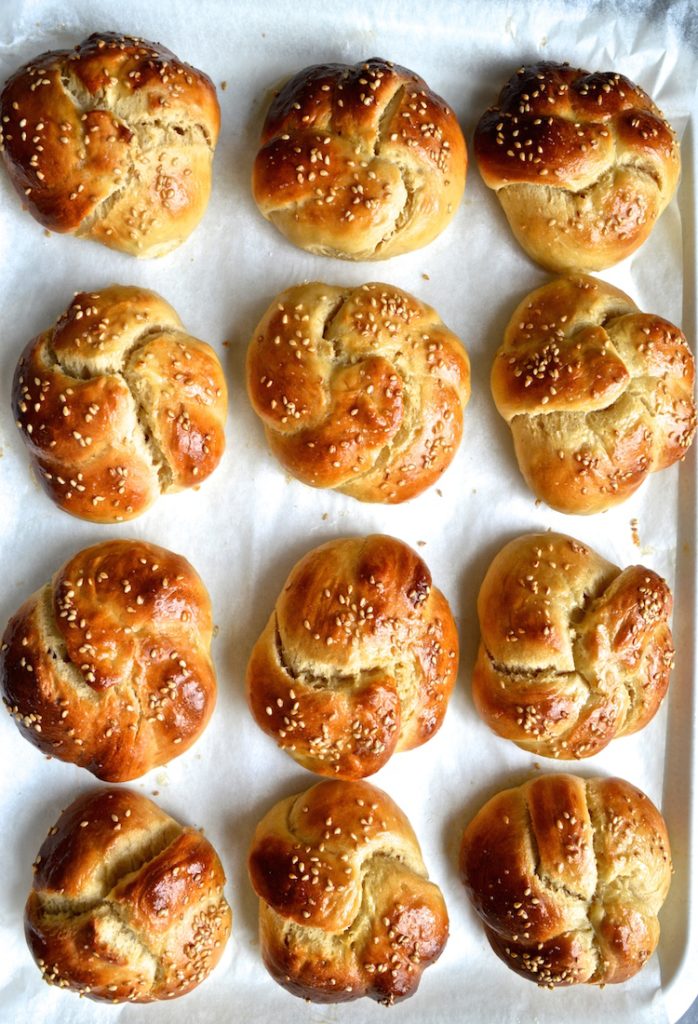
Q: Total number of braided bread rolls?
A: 12